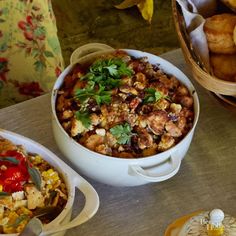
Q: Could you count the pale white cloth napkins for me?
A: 1